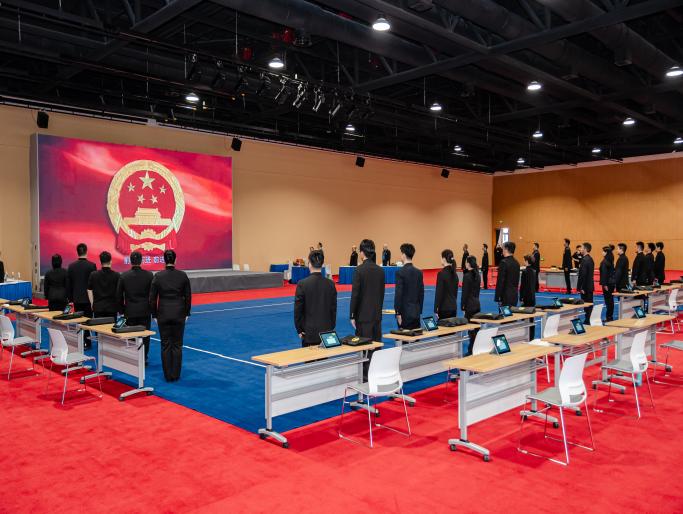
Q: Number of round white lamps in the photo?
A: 13